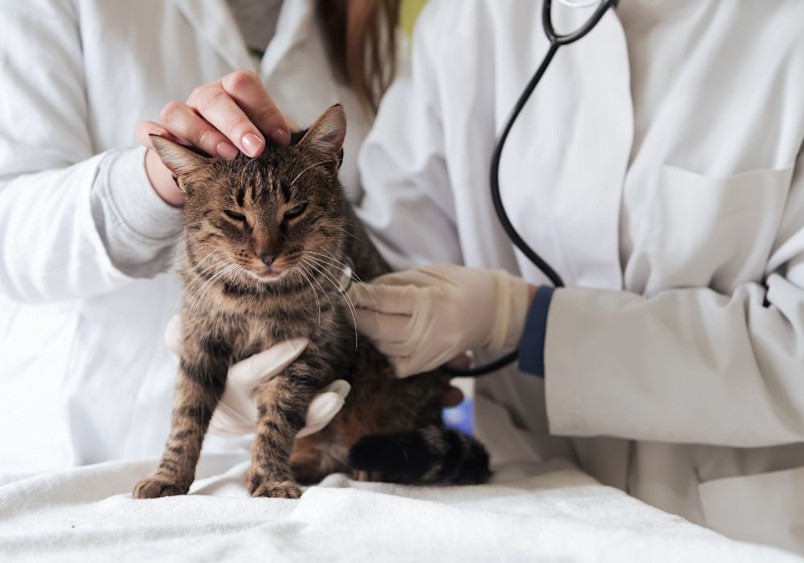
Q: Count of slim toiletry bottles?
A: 0